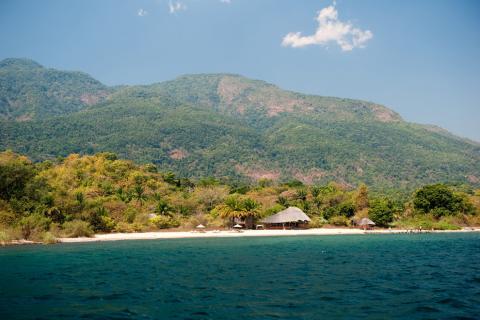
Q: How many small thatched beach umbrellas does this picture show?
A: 2